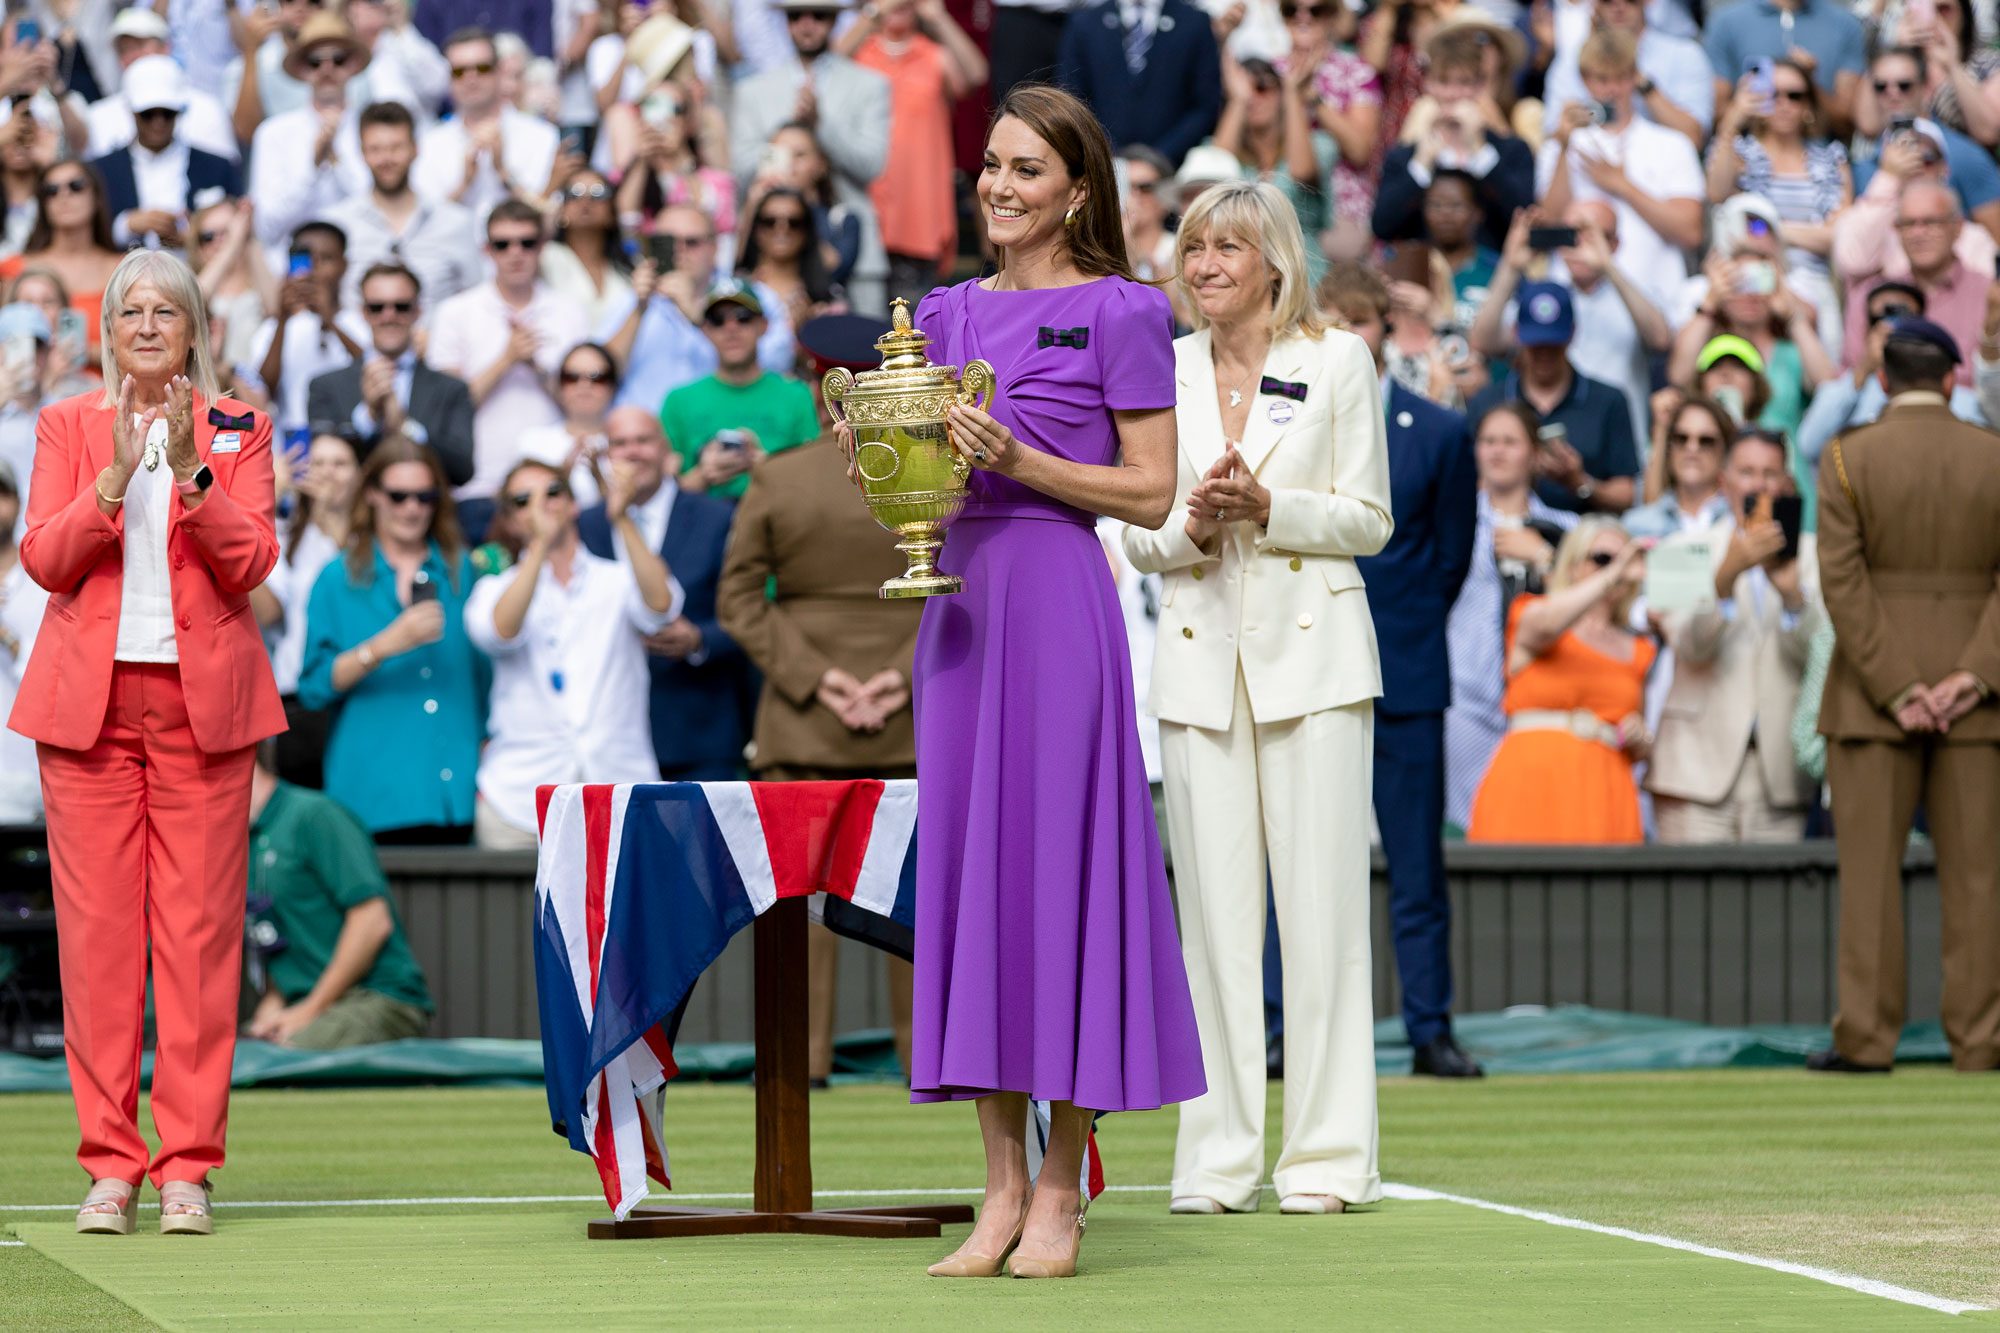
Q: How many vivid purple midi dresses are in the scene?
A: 1